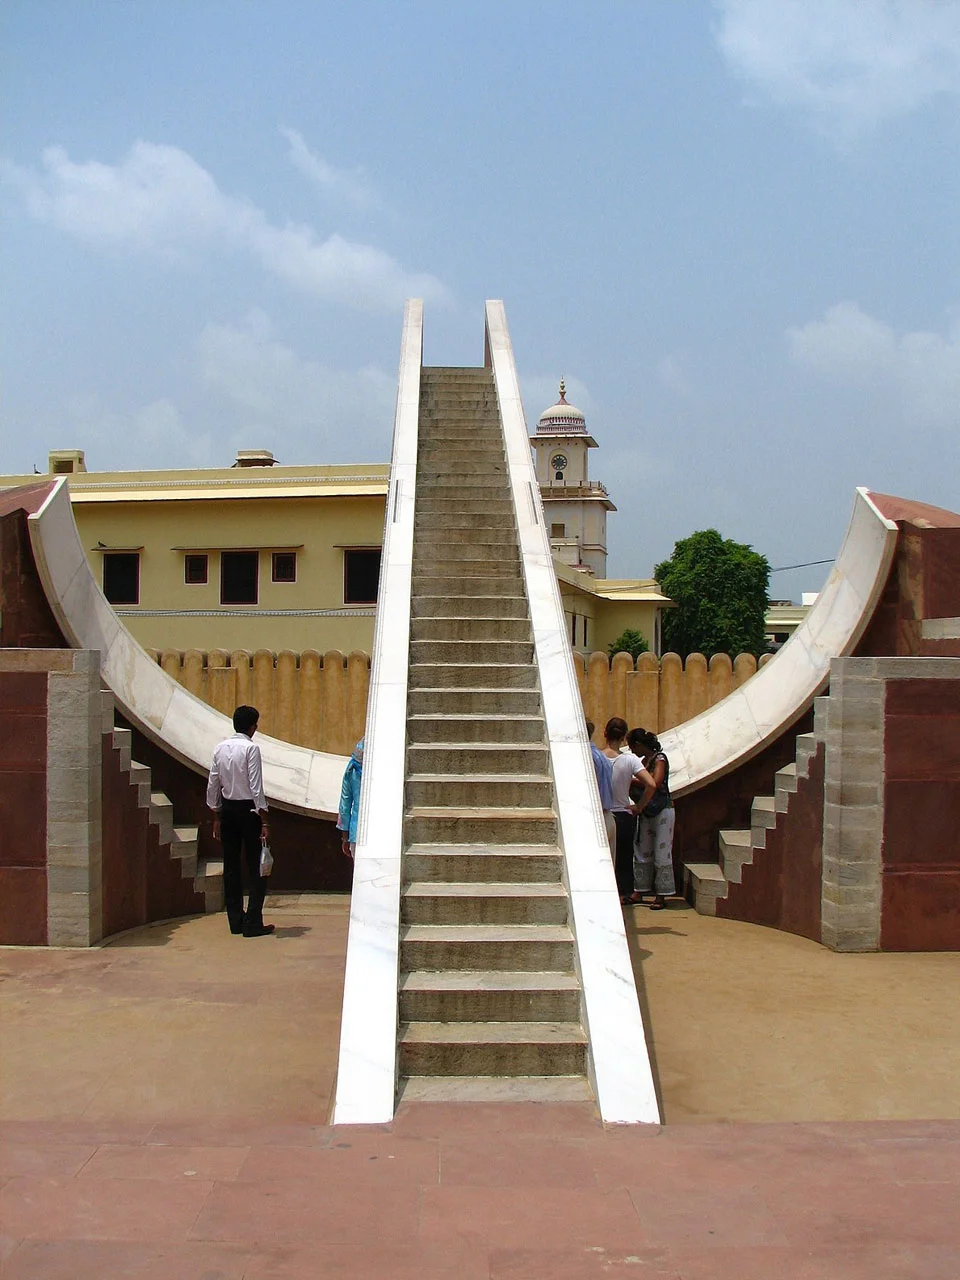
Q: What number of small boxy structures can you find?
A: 2